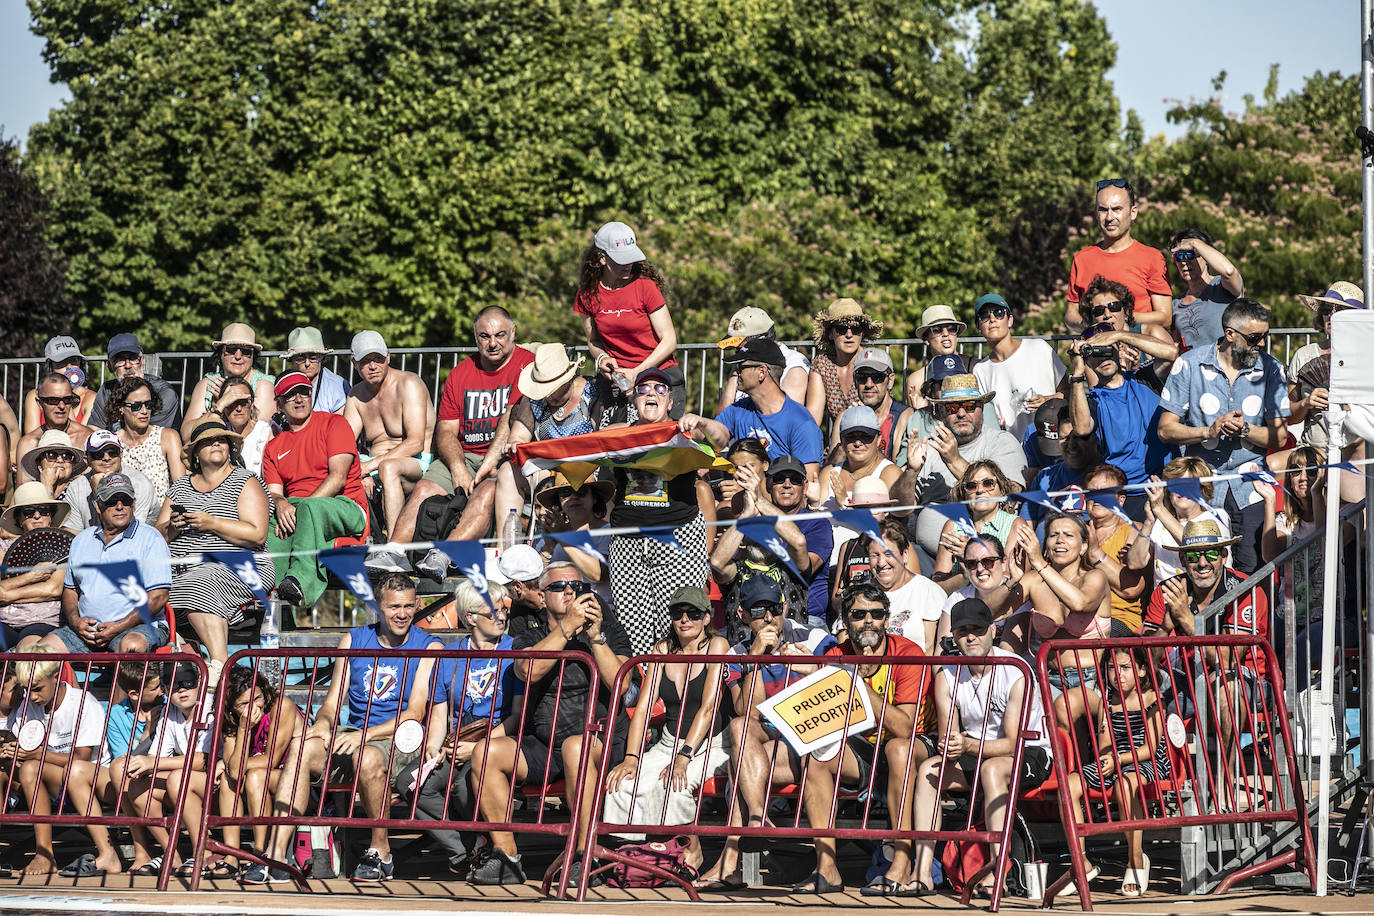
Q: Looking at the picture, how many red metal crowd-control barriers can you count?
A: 4